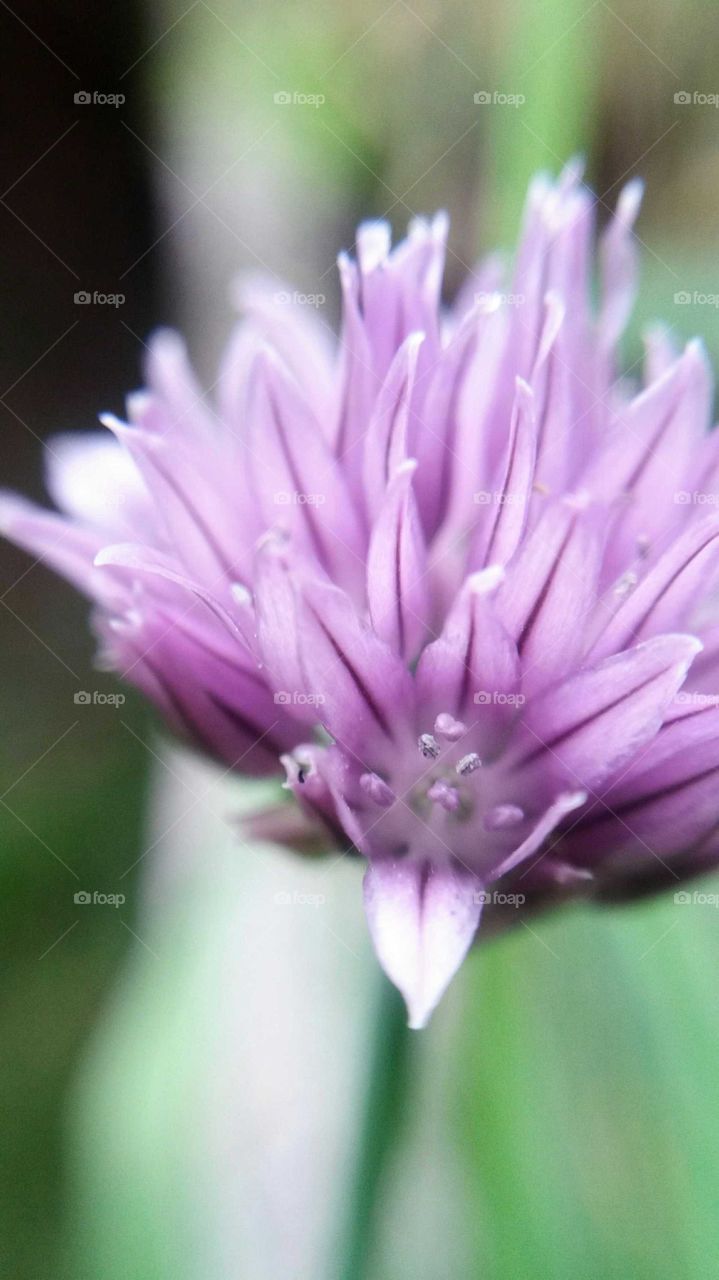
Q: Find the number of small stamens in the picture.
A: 6